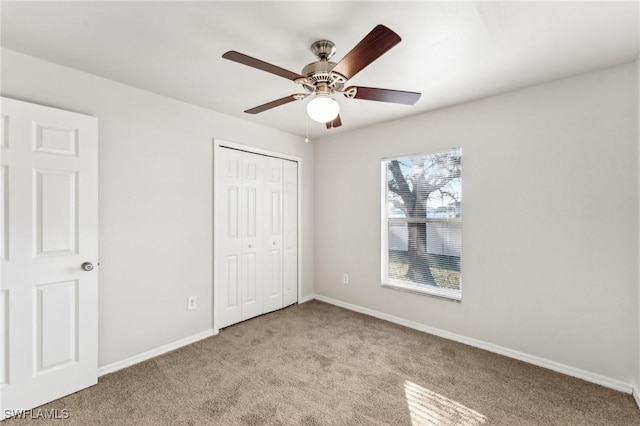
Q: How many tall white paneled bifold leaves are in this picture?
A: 4